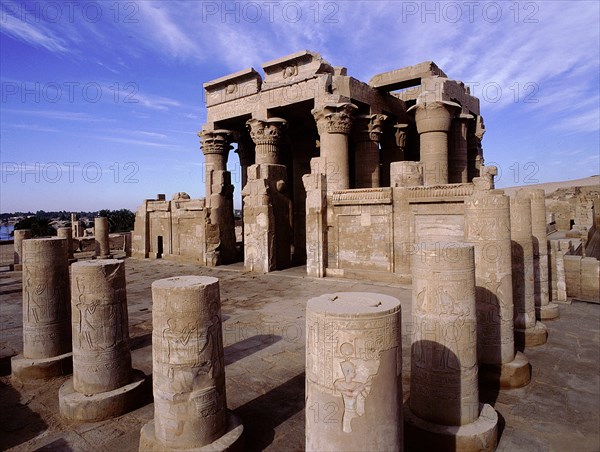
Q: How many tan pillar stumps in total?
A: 11